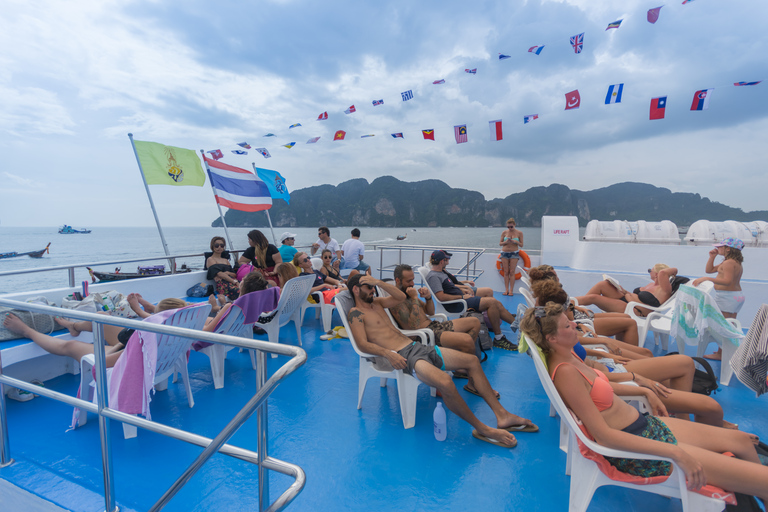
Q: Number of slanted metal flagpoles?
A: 3